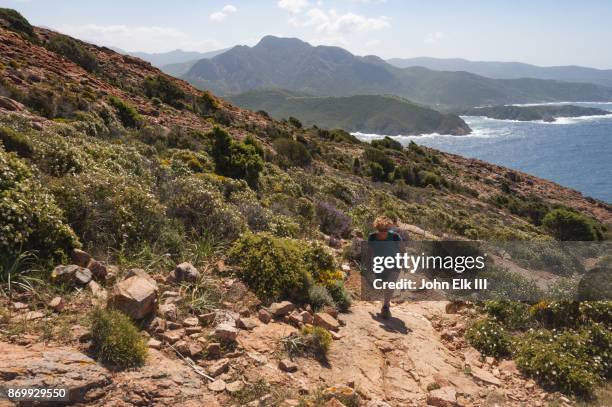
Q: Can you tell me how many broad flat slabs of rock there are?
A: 2